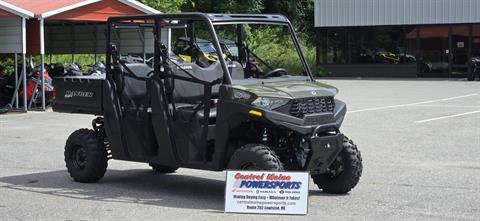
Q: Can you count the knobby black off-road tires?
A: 4